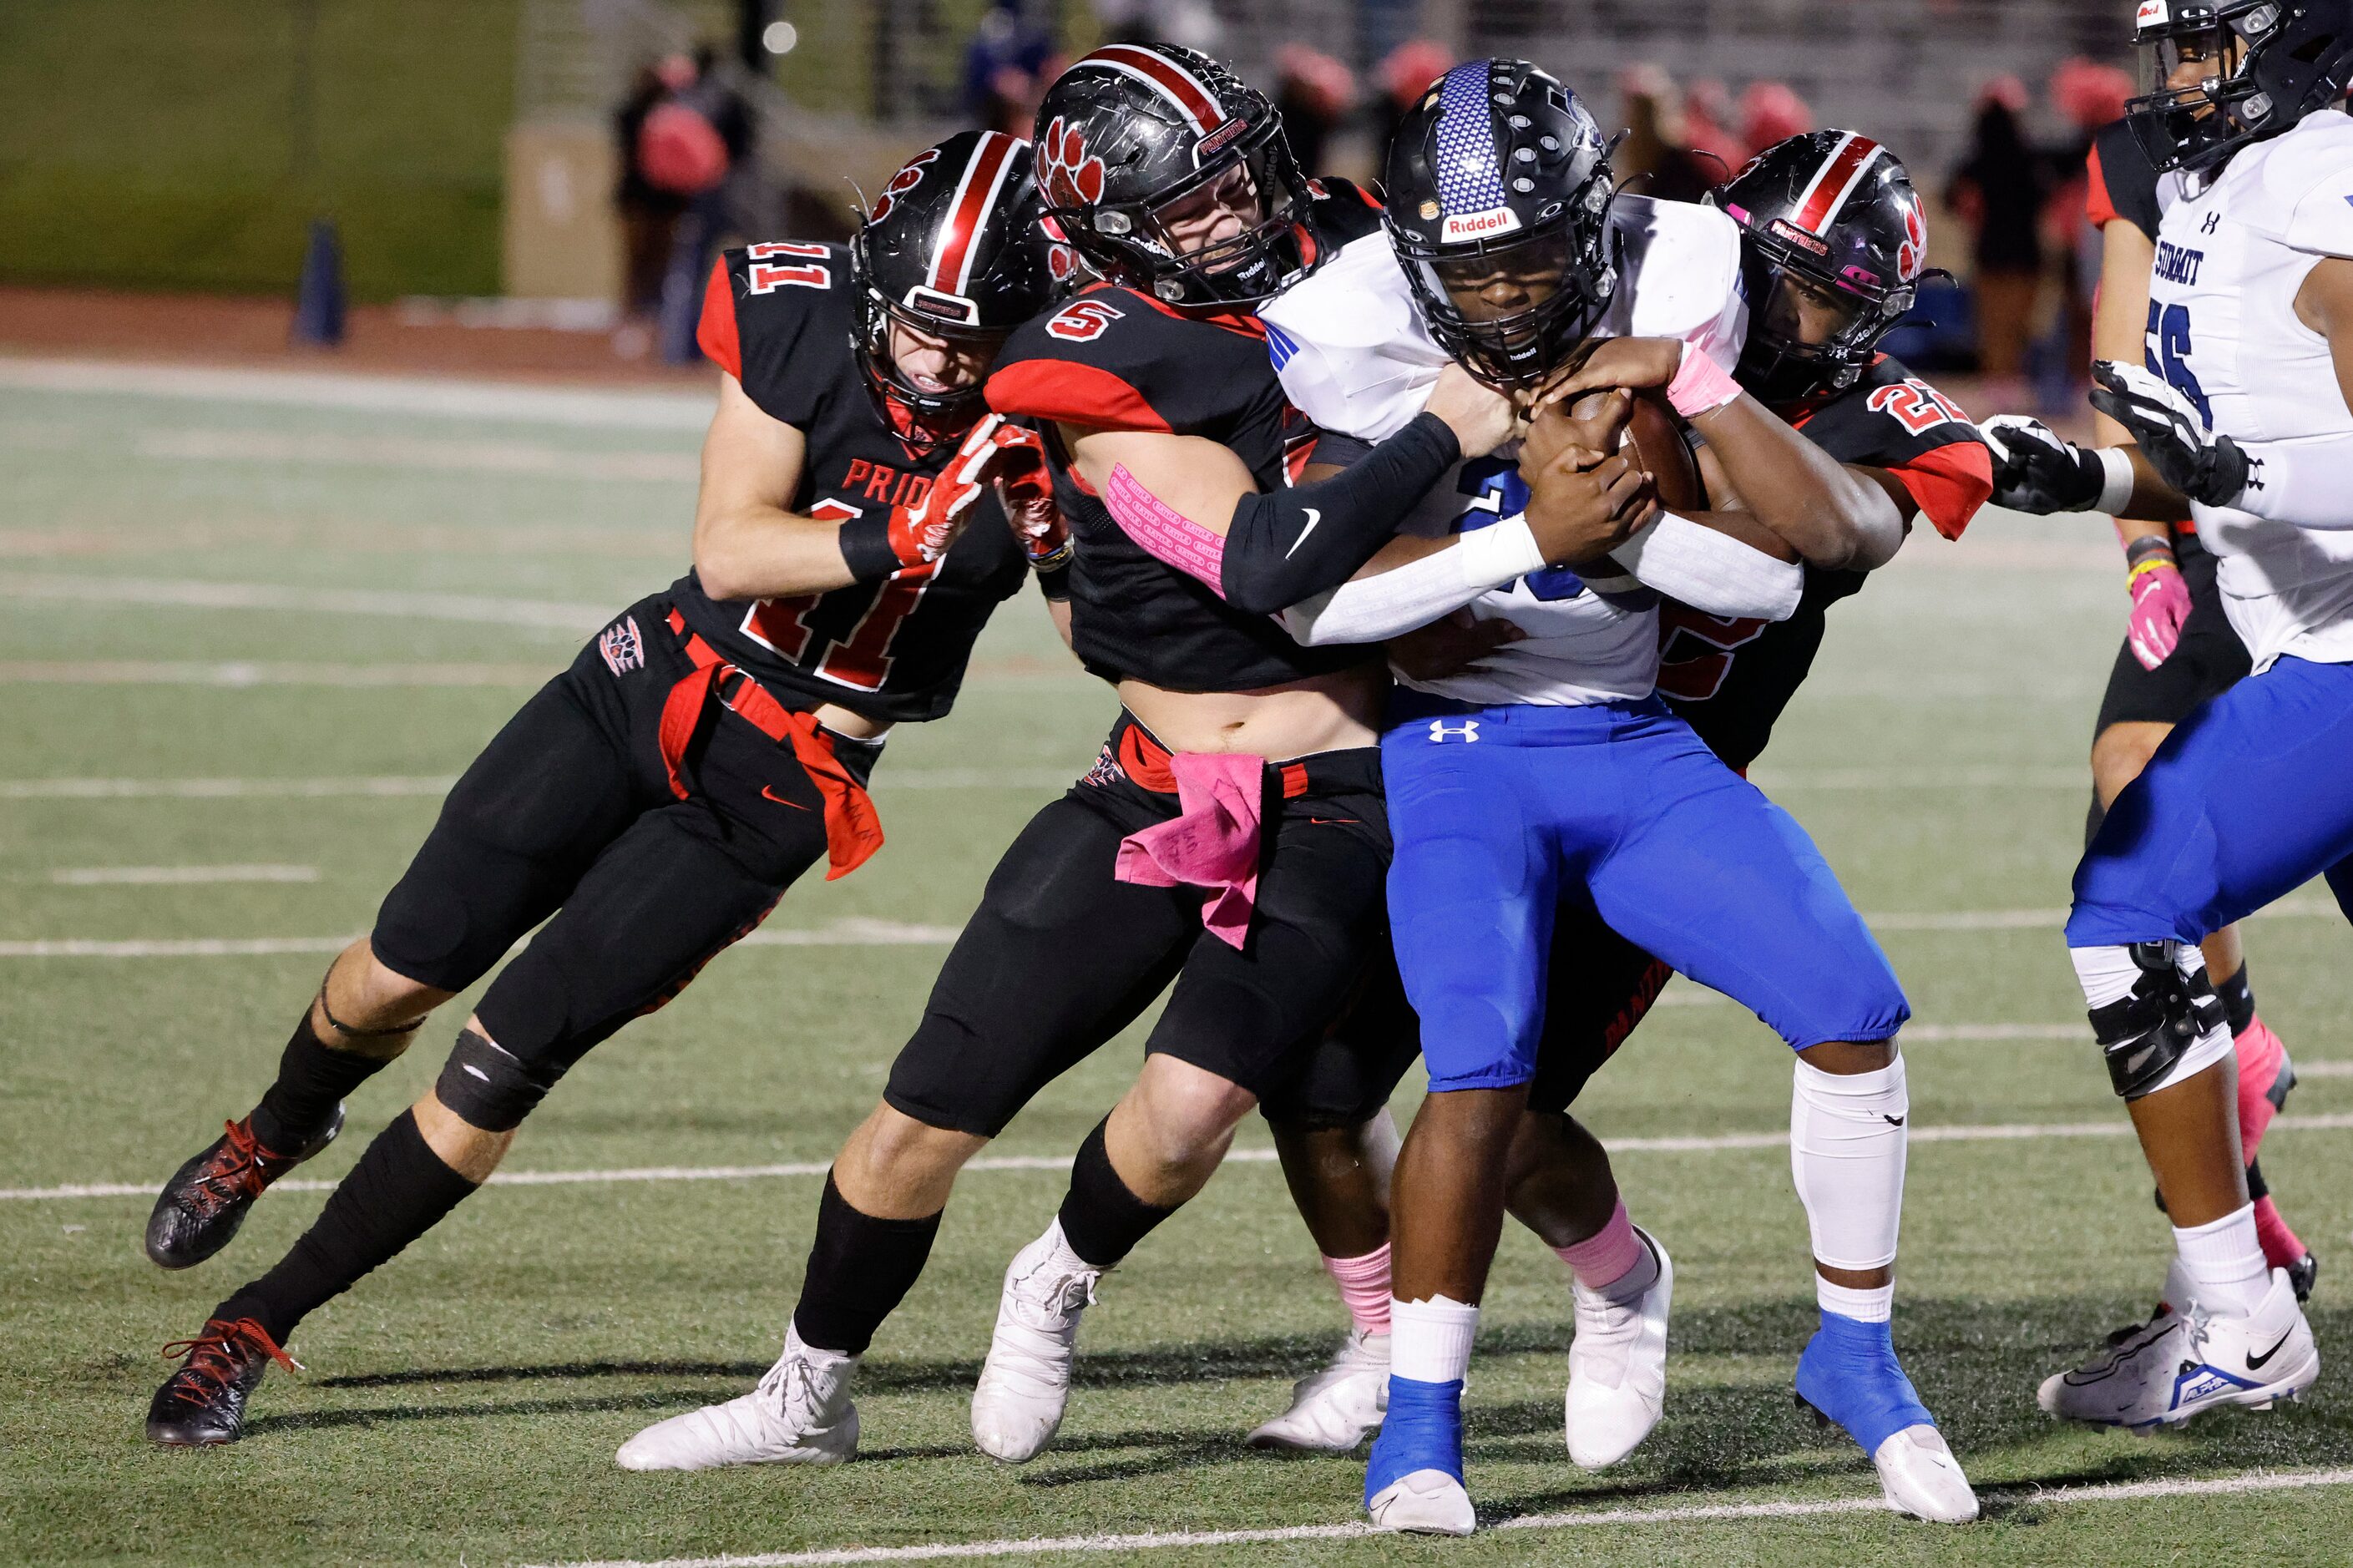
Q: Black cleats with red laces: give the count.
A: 2